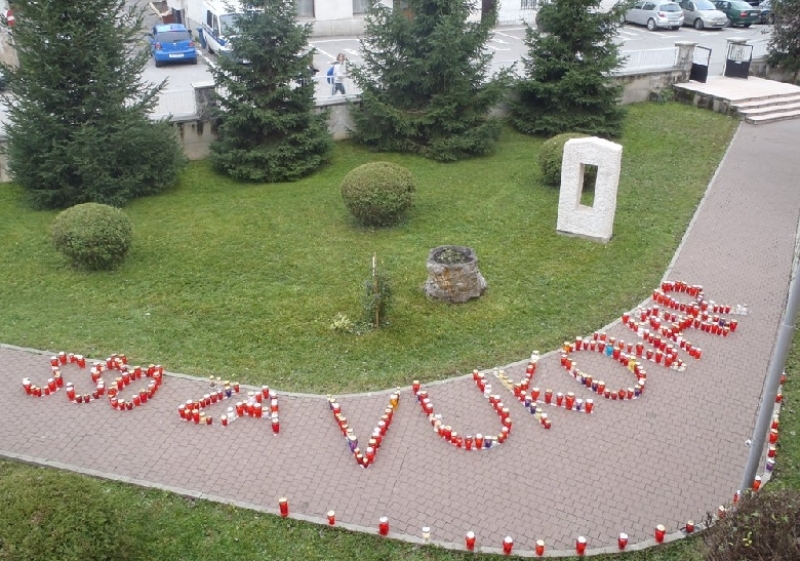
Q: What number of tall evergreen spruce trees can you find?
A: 4